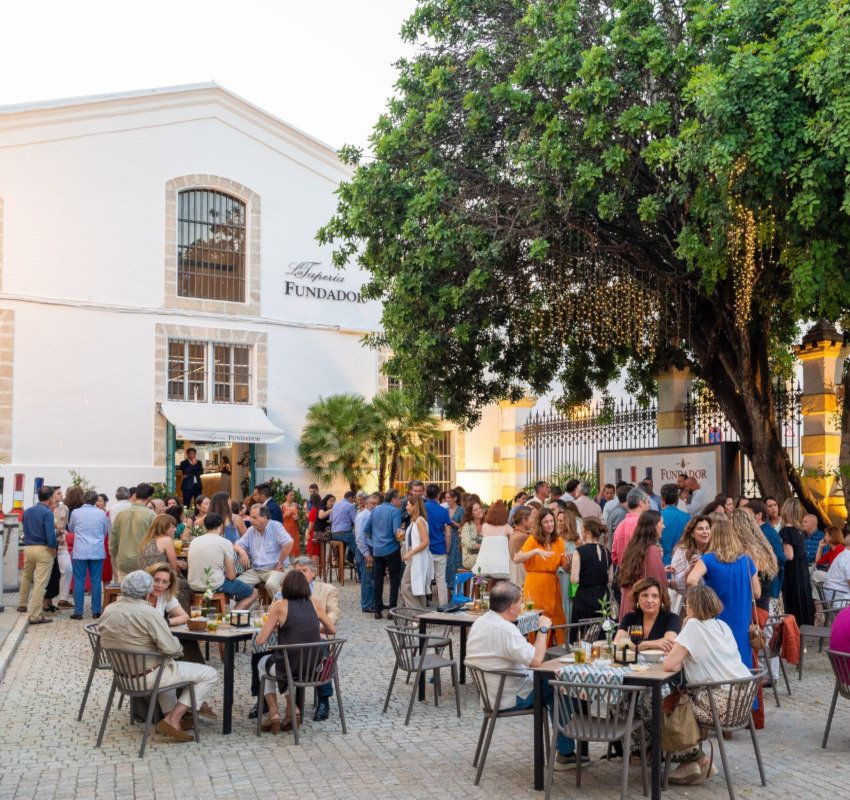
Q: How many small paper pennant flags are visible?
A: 0